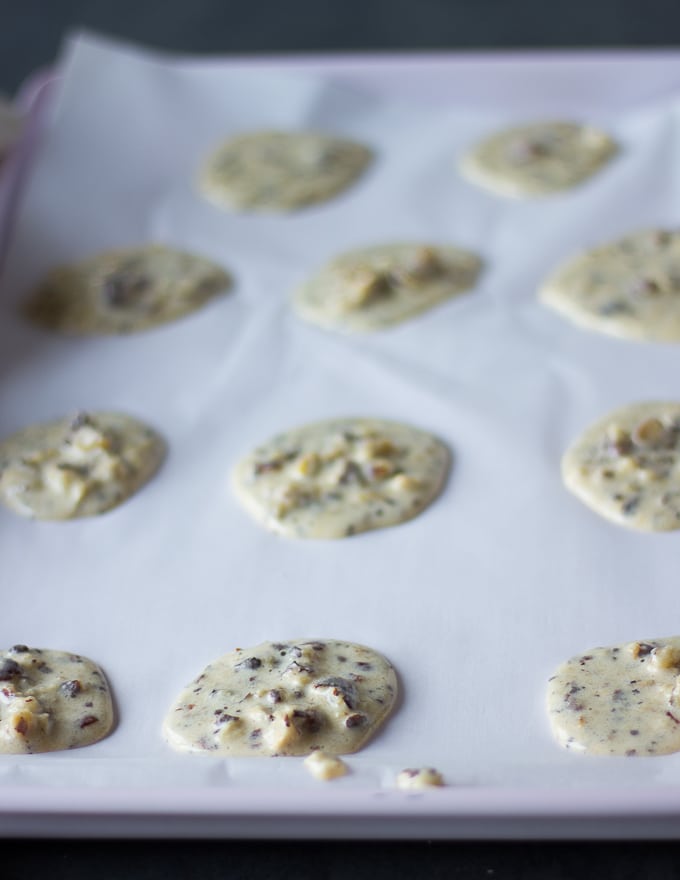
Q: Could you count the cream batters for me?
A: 11